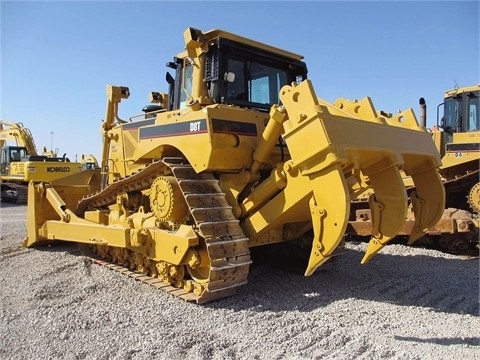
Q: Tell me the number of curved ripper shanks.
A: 3